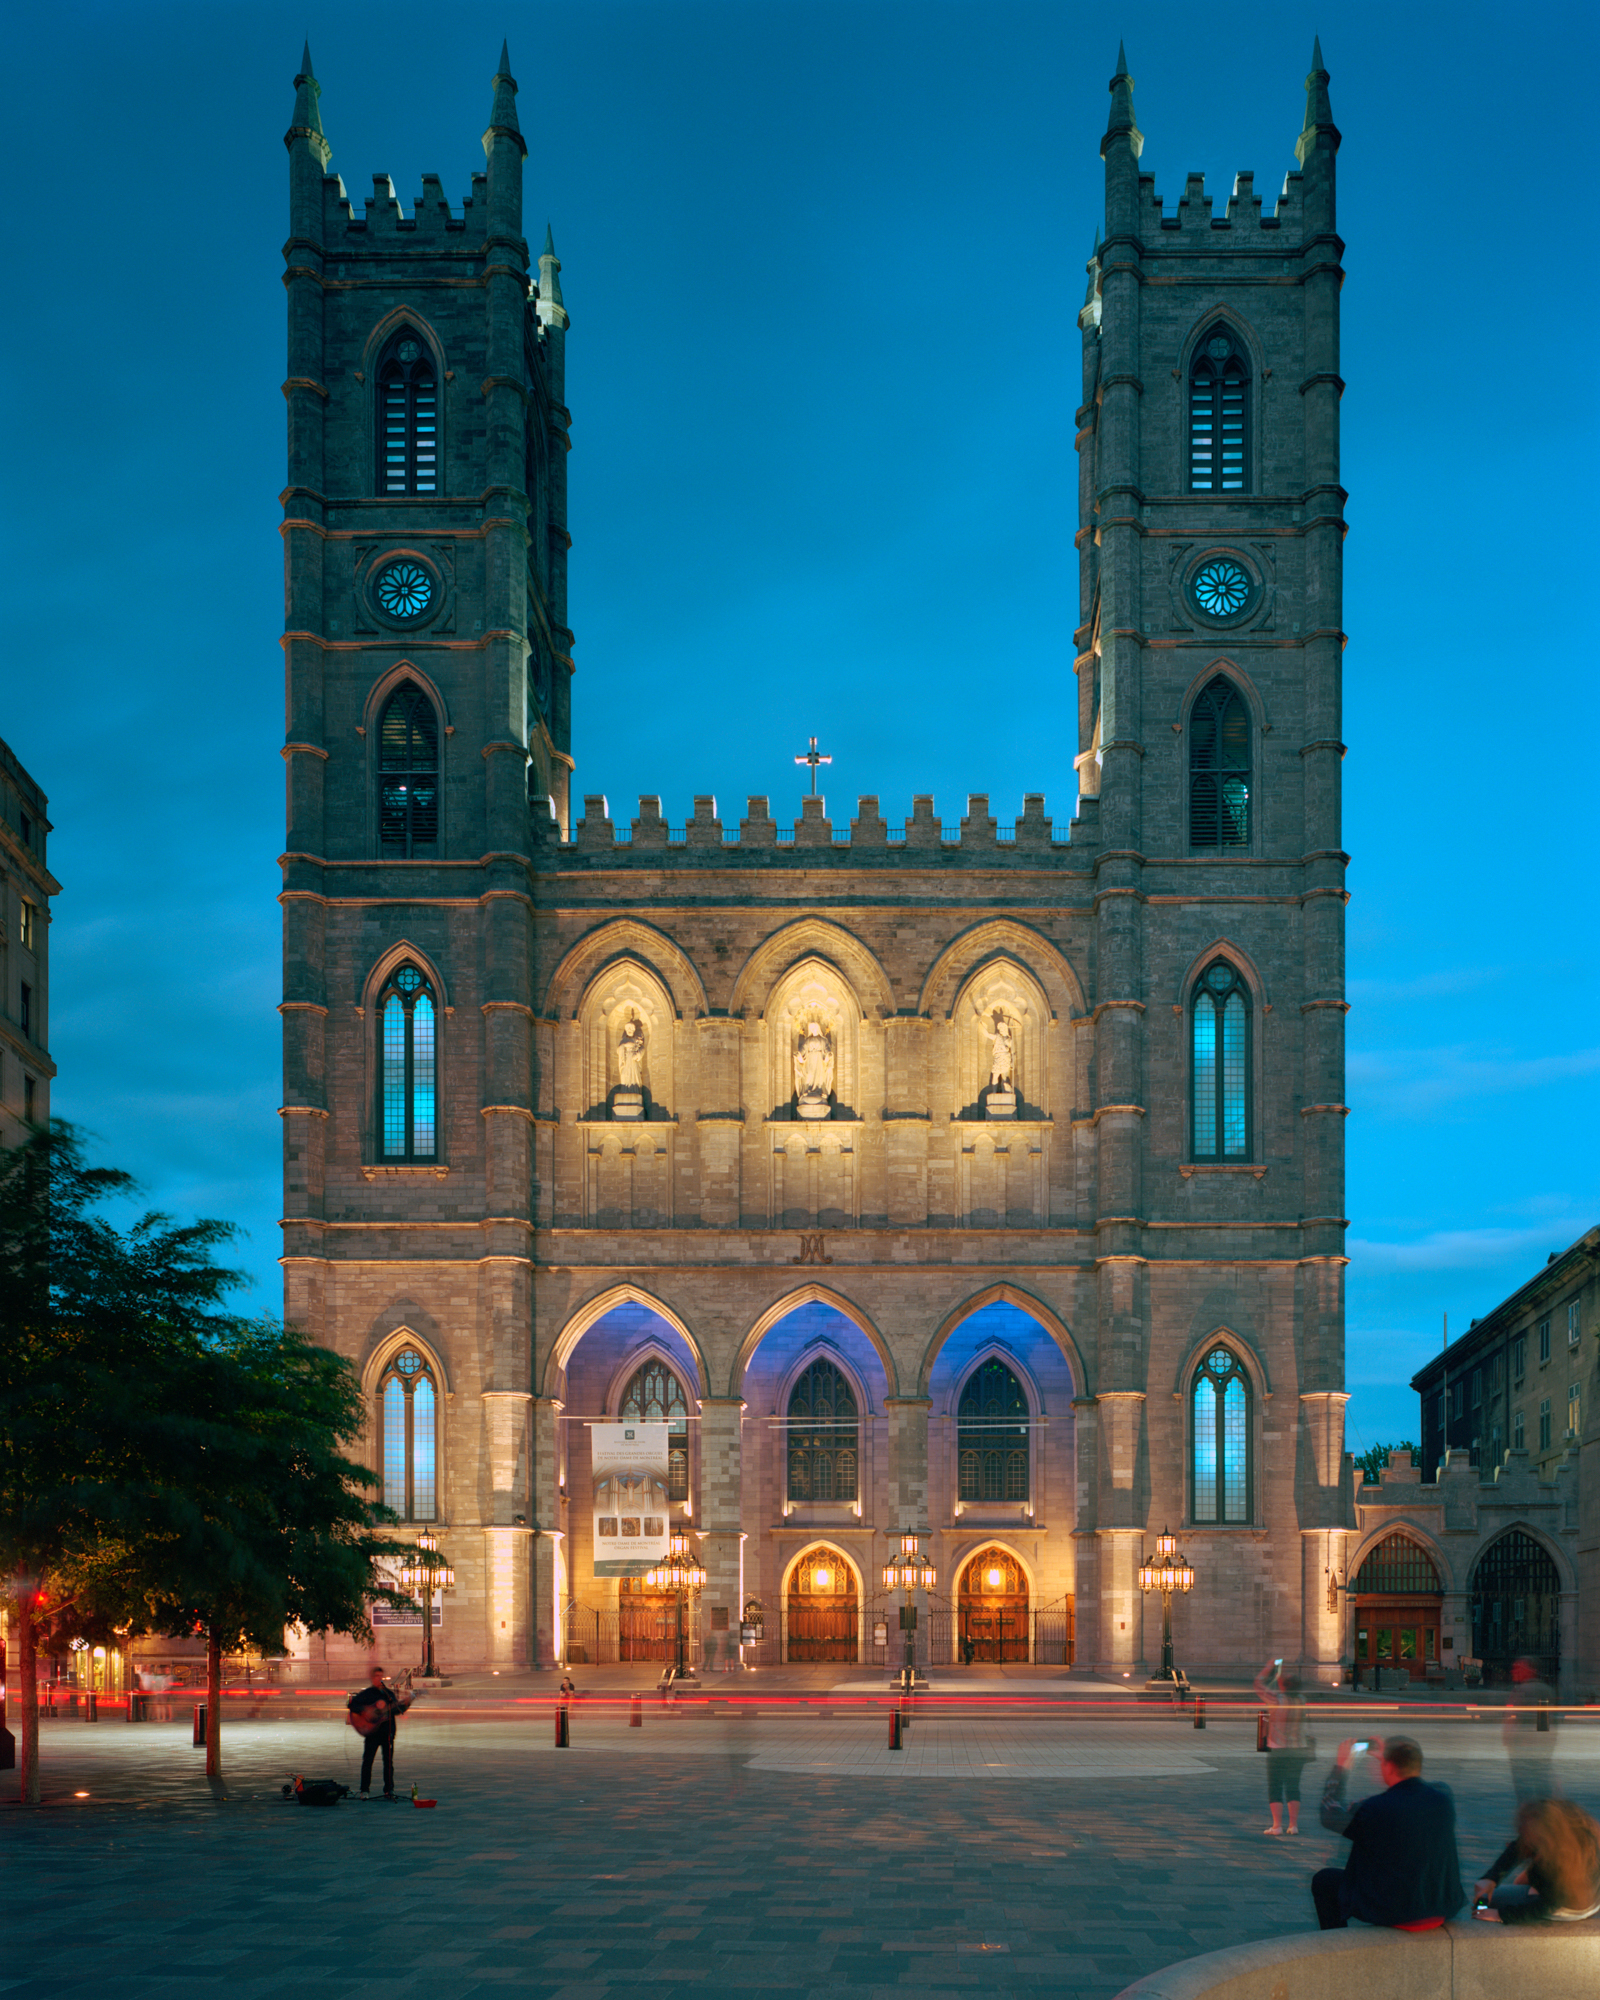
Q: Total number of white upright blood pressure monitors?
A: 0